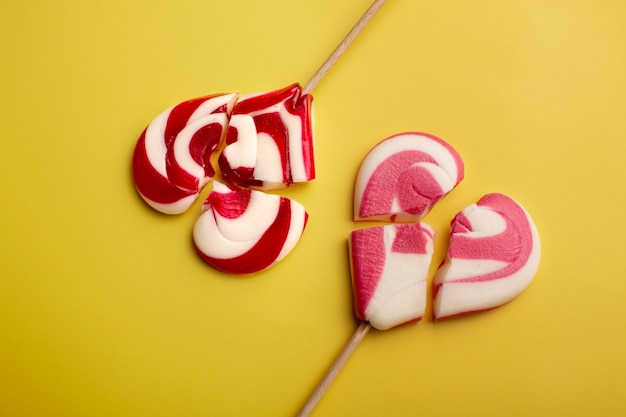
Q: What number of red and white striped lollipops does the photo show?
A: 1